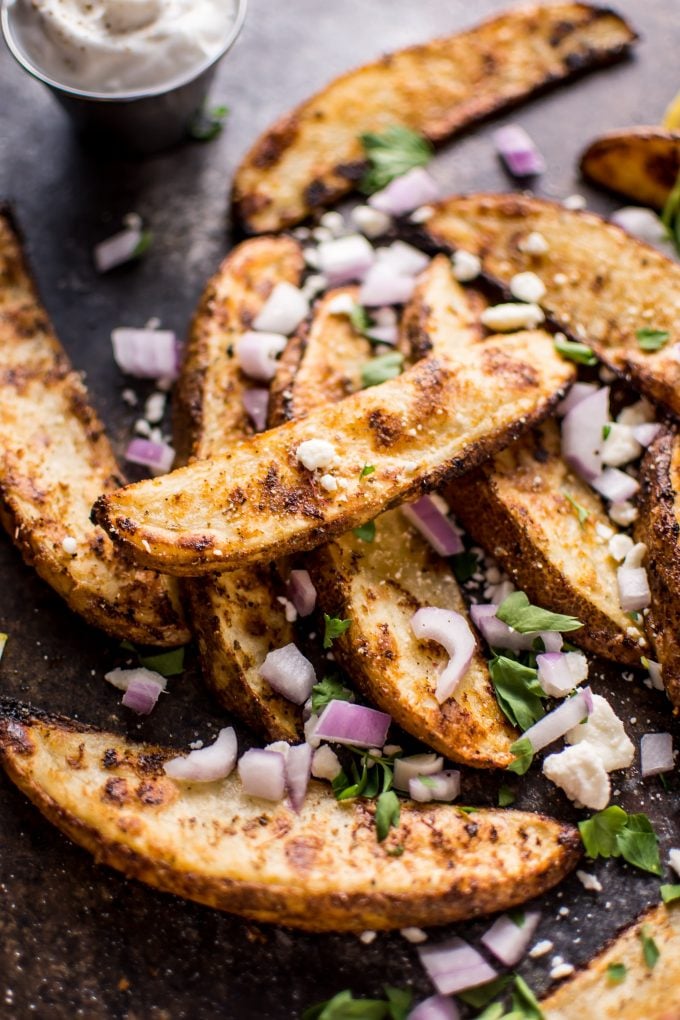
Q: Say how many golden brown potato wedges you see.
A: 11